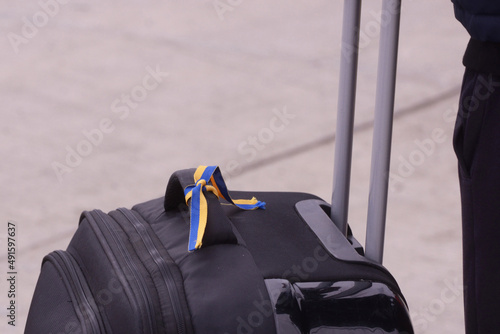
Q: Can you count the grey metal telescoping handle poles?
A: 2